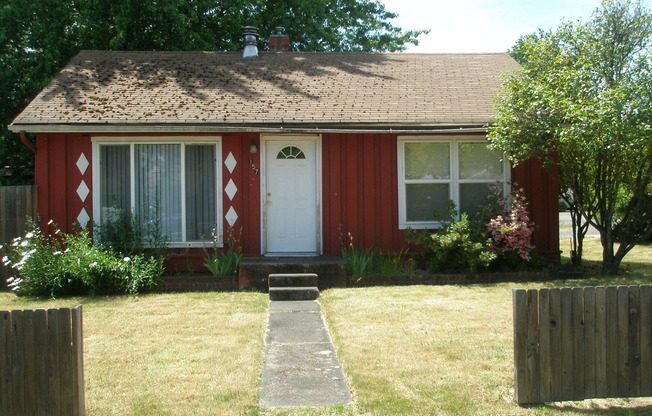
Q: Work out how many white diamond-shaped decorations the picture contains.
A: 6